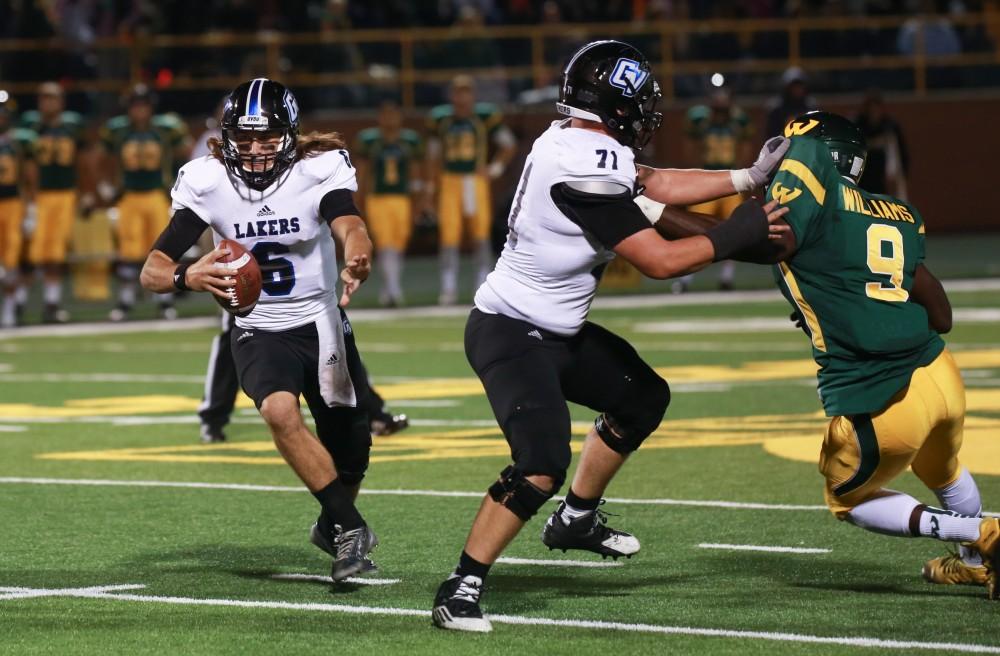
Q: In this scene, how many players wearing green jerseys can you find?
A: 7